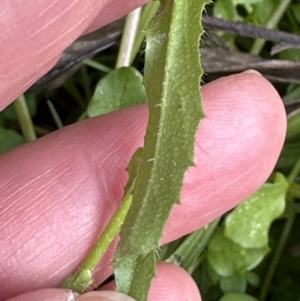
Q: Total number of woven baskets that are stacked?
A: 0